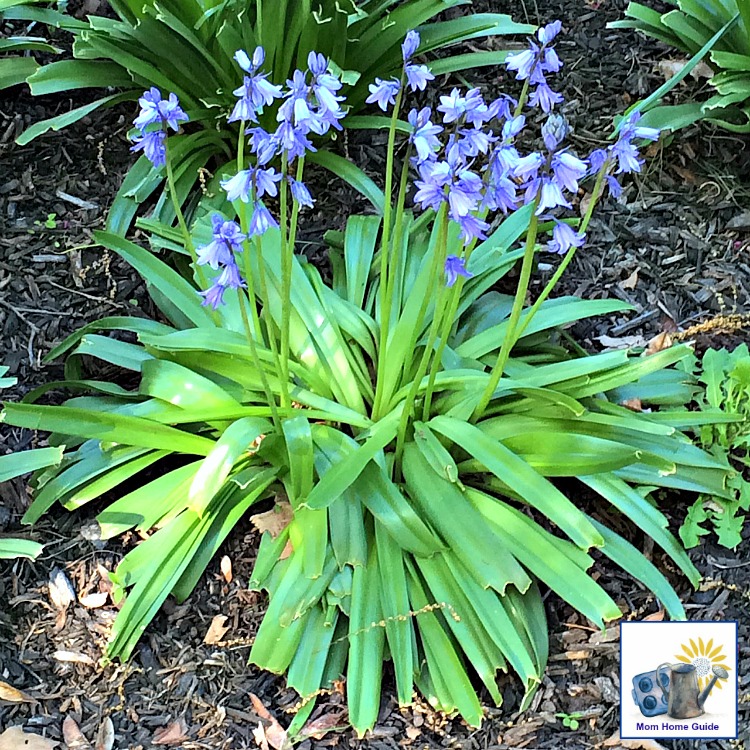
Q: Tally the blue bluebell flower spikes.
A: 14